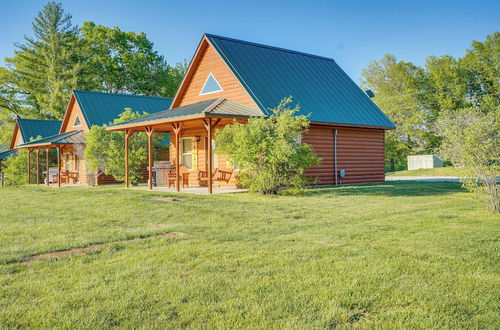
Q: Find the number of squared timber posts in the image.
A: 8